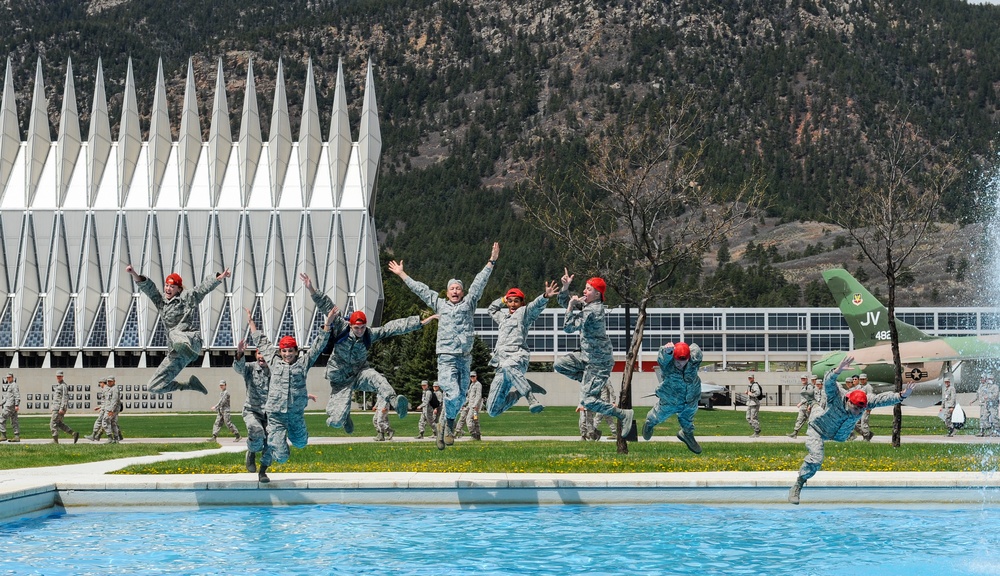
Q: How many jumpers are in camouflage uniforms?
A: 9